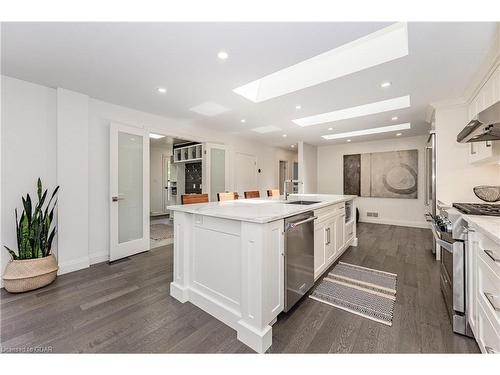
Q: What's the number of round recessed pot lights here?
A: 11